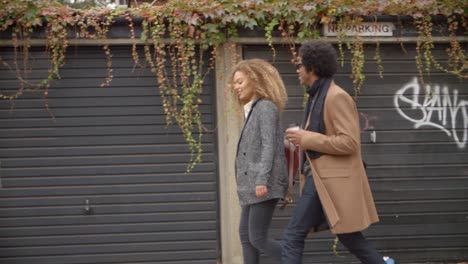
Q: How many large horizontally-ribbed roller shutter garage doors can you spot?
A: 2